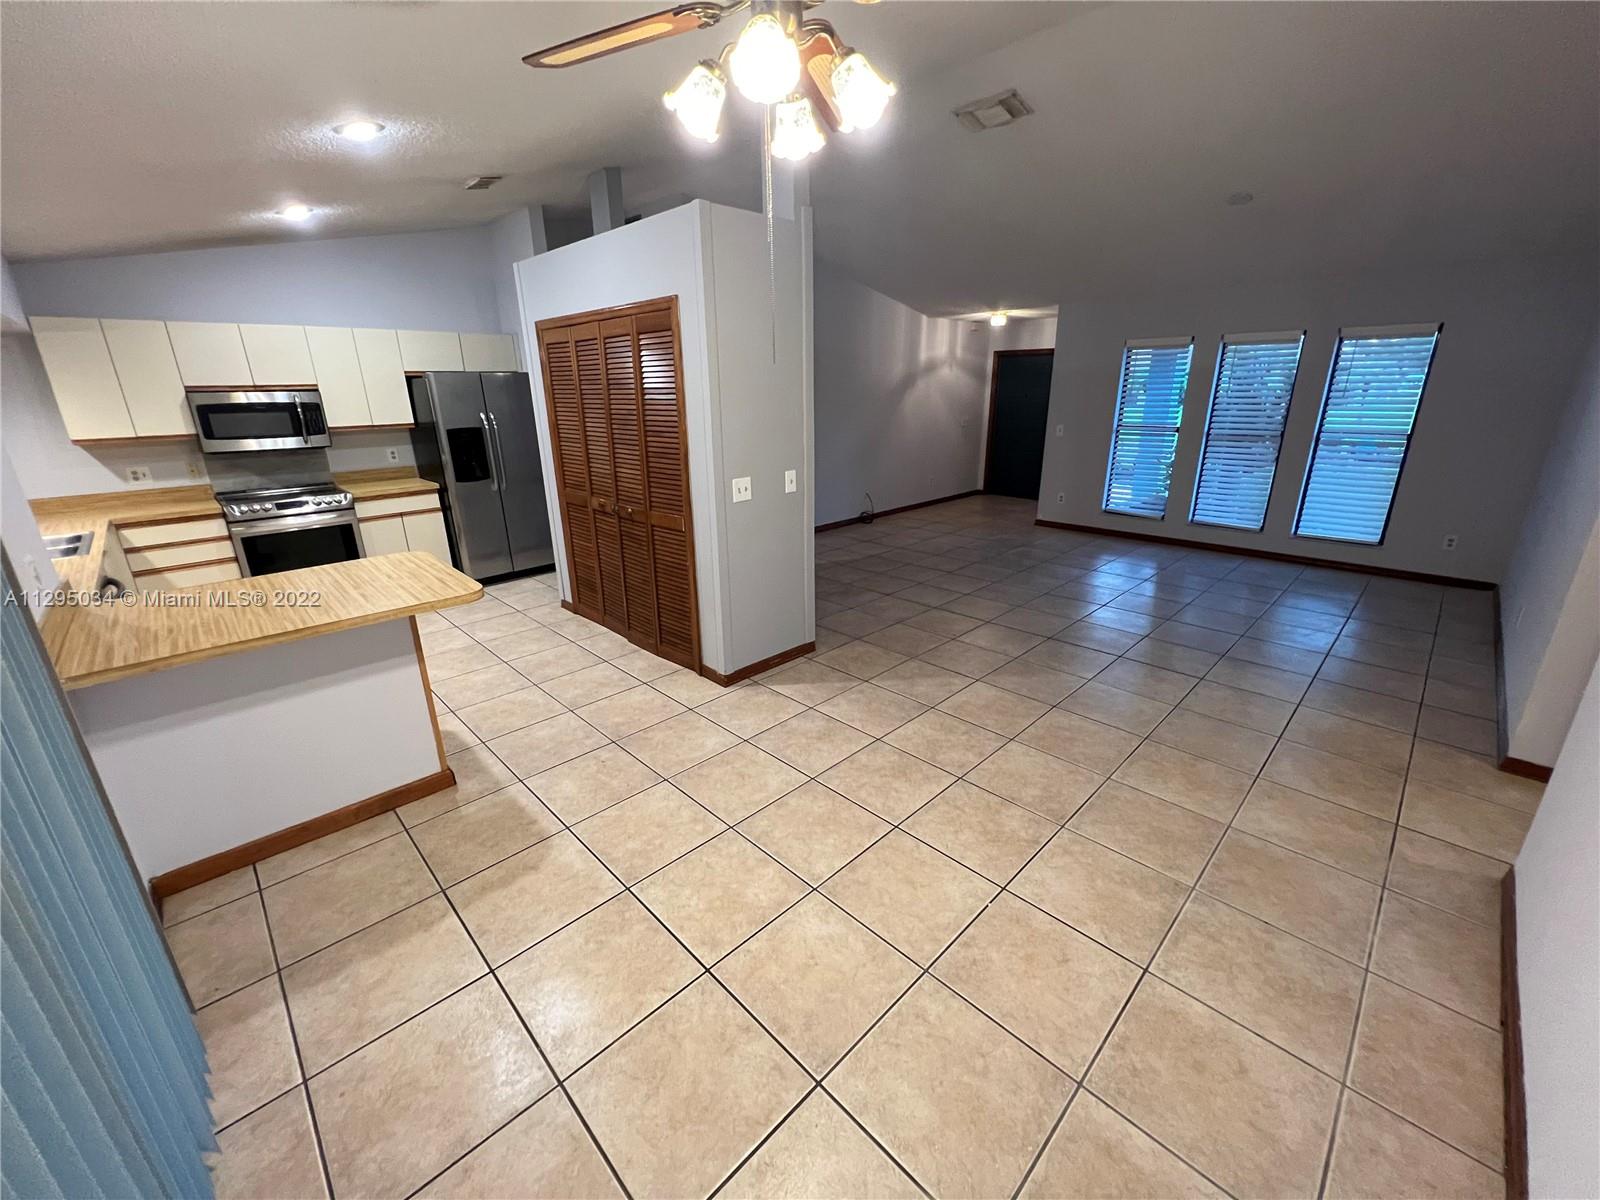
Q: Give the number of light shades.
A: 4